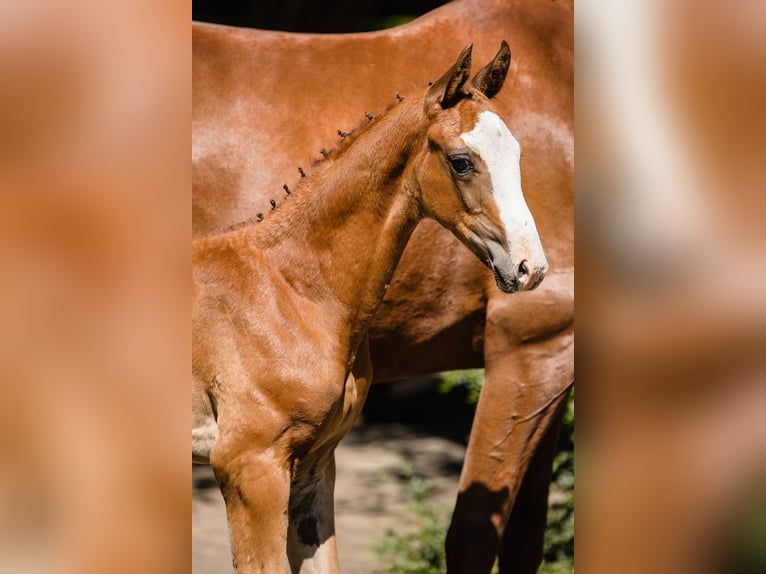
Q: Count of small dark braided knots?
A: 9